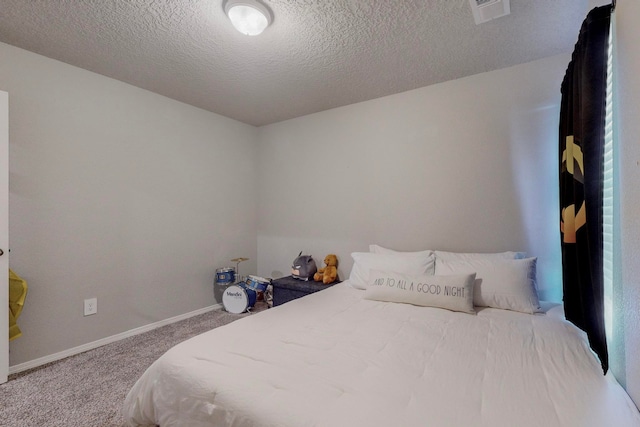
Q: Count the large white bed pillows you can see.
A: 4